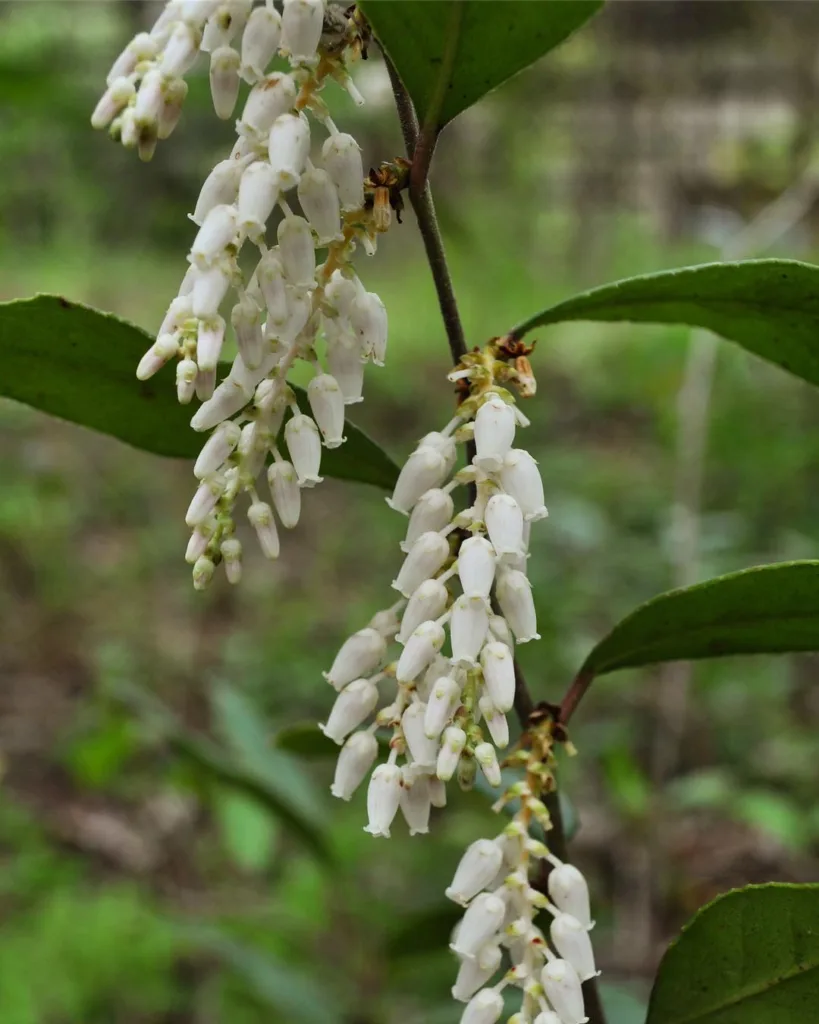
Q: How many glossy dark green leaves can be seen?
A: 5